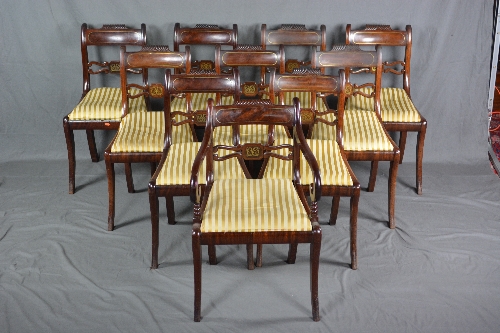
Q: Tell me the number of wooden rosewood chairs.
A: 10